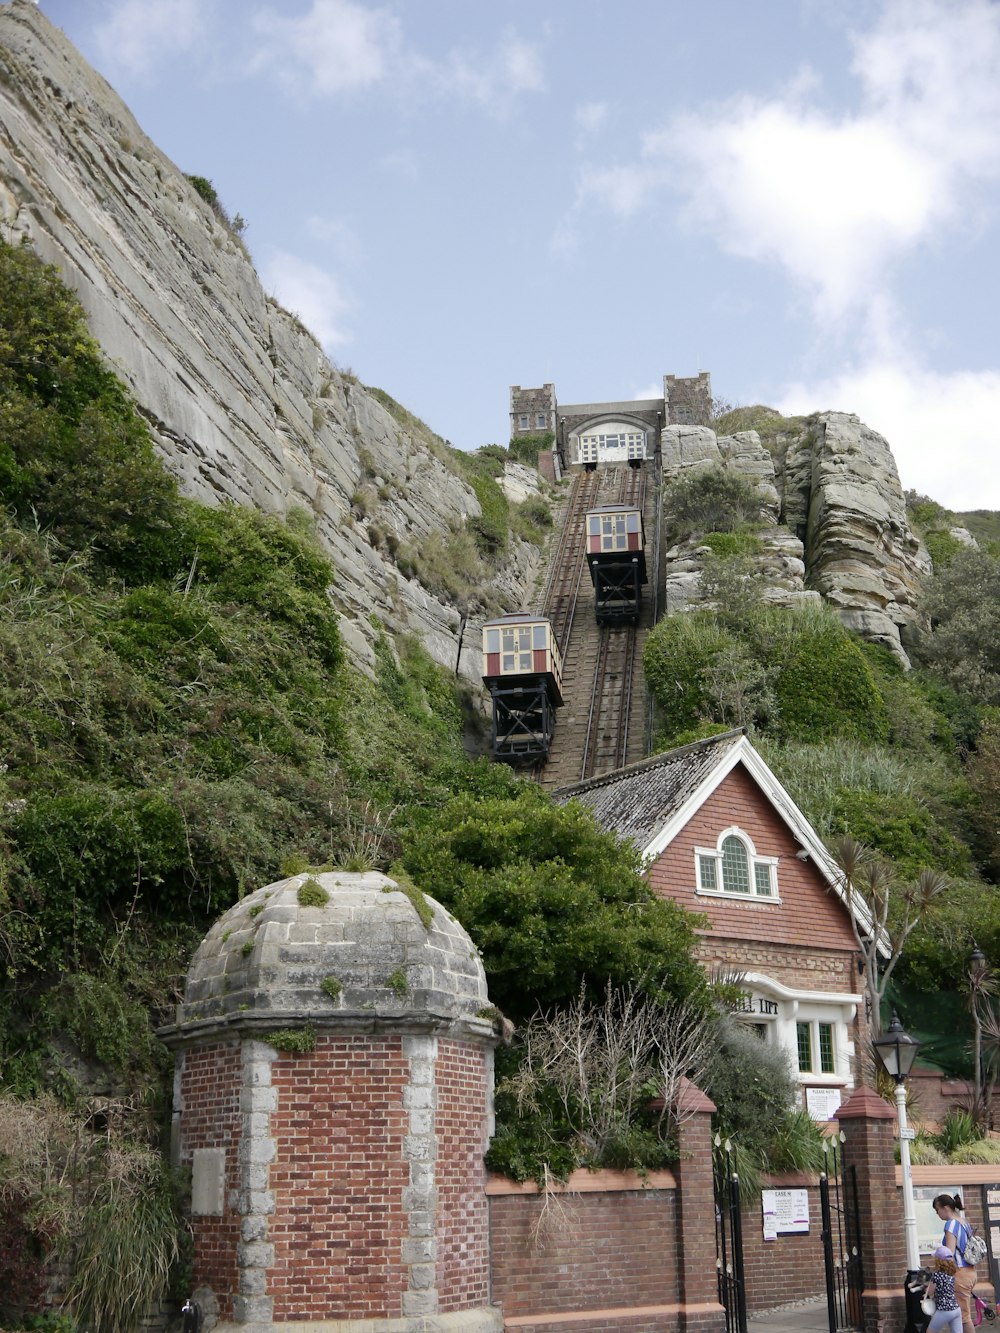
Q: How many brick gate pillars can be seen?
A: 2